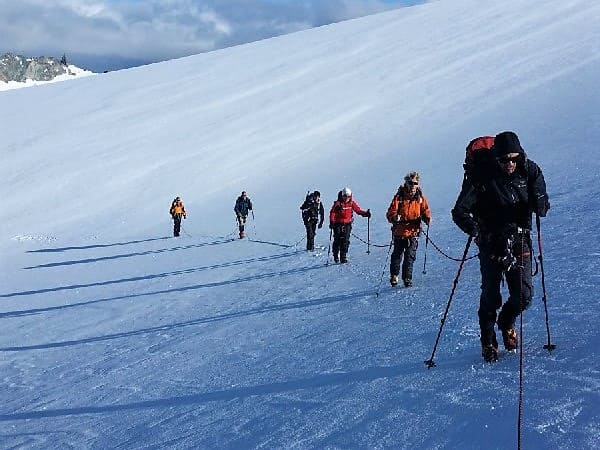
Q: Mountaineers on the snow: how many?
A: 6